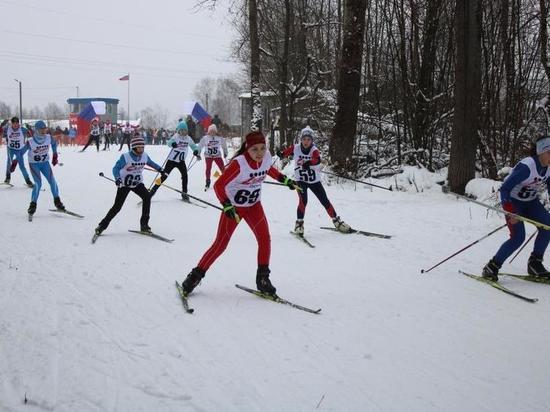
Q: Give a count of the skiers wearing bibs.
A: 11